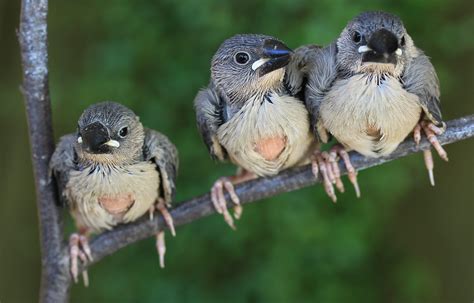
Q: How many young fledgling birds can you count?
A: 3